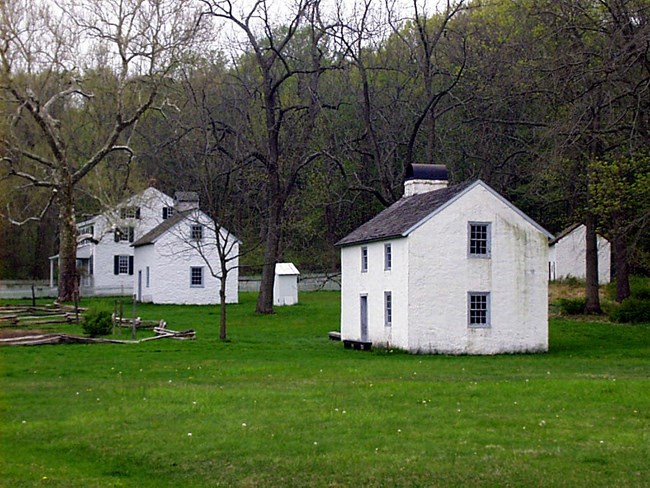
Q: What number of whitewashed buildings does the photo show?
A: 5